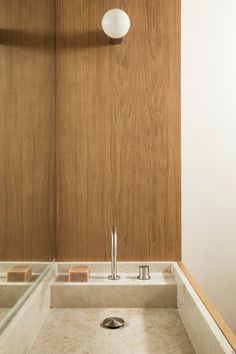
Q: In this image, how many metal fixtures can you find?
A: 3